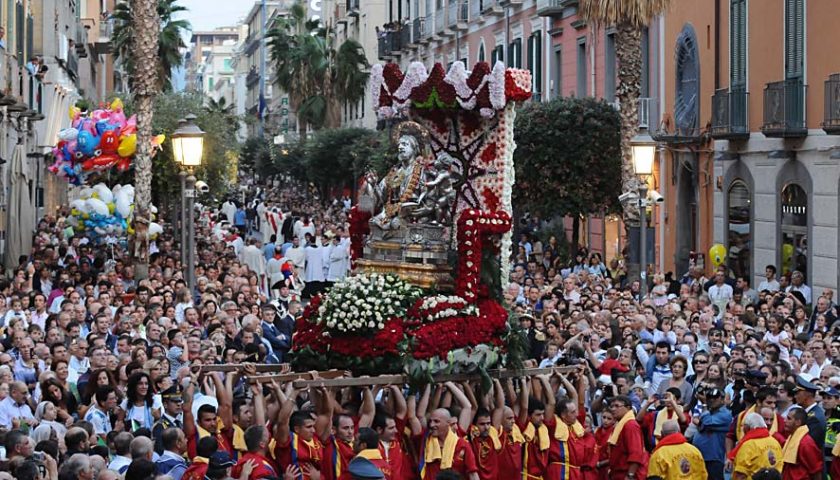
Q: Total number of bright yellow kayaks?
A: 0